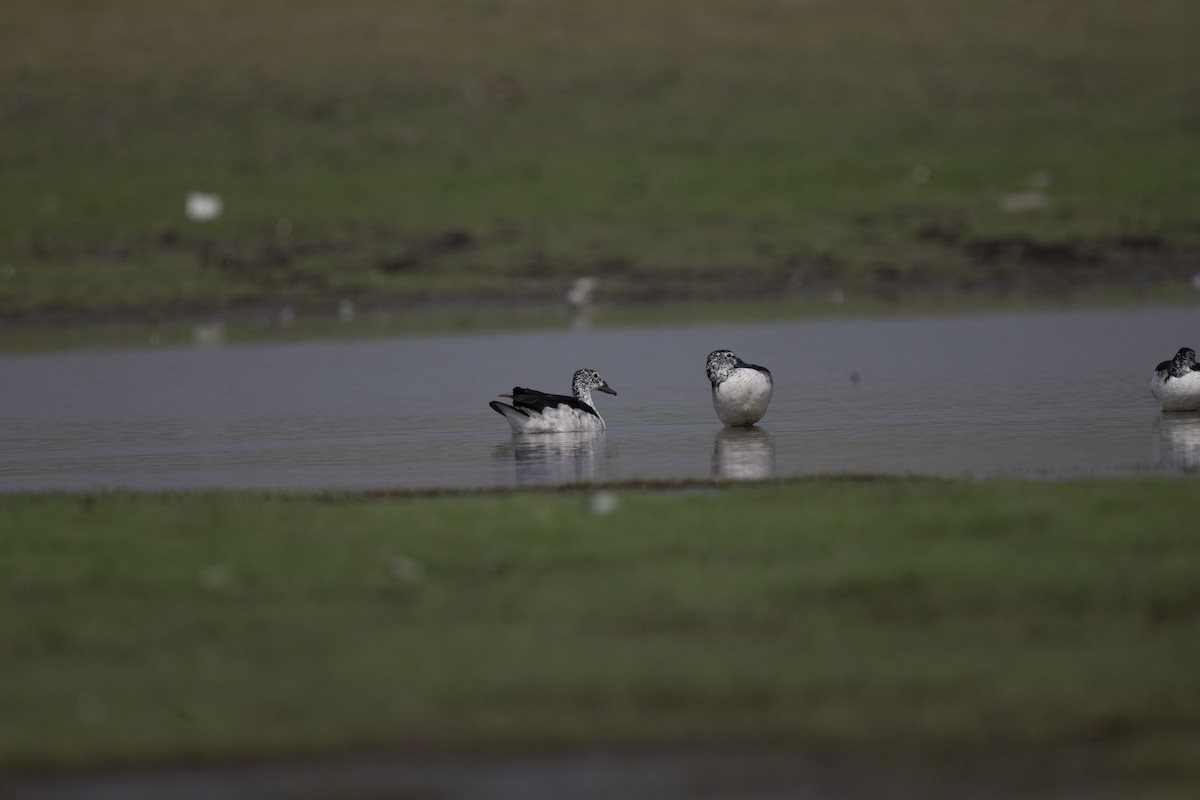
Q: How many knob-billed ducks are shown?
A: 3